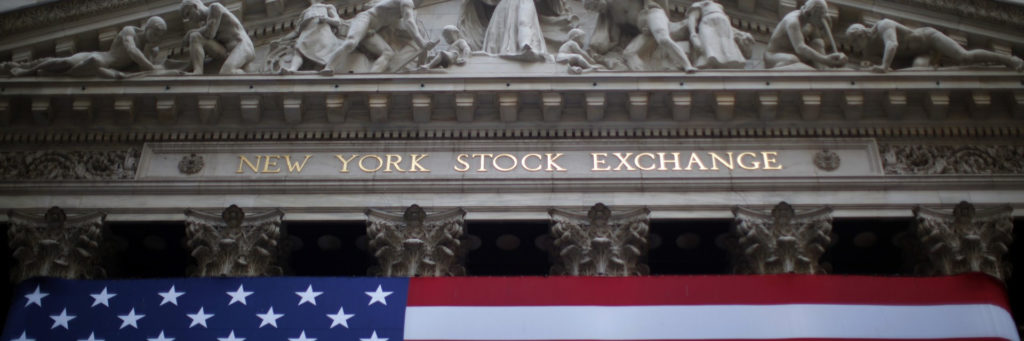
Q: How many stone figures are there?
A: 11